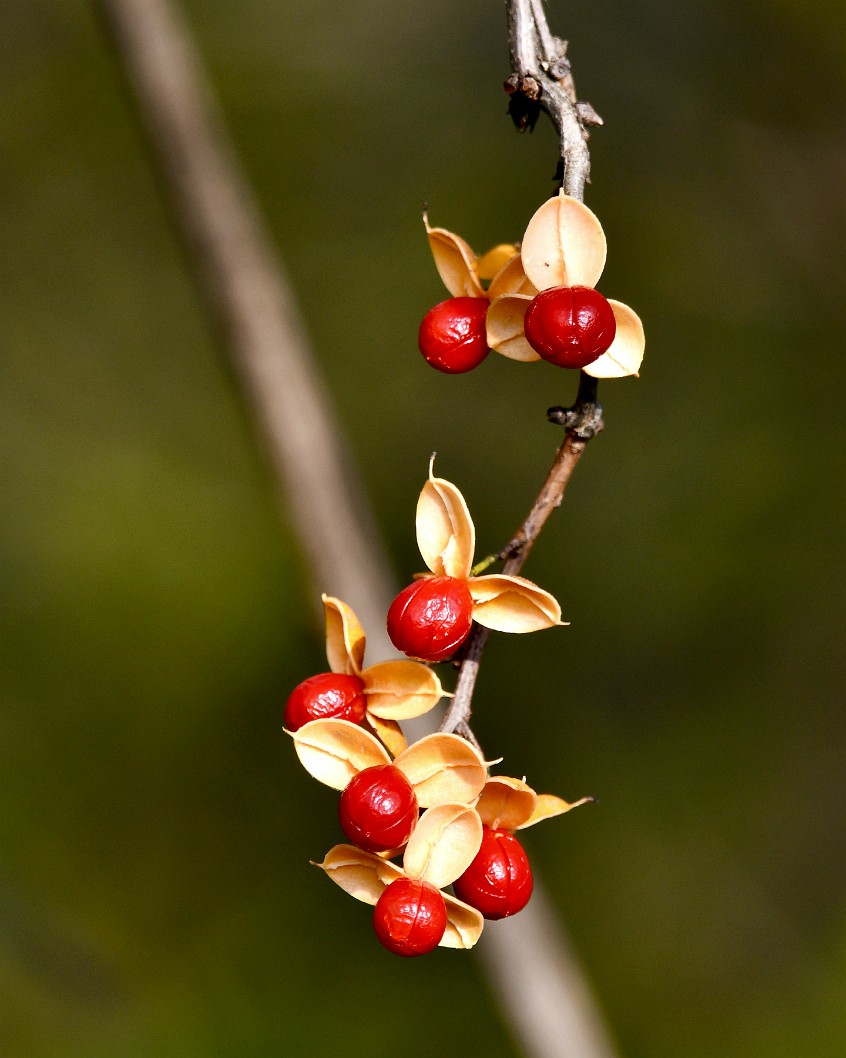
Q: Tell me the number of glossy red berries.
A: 7